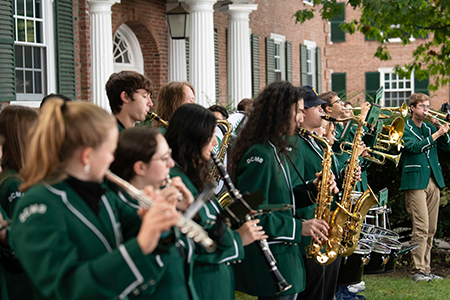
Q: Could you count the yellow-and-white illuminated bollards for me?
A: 0